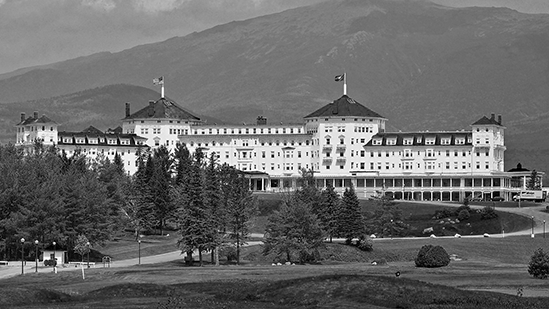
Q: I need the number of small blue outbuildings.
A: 0